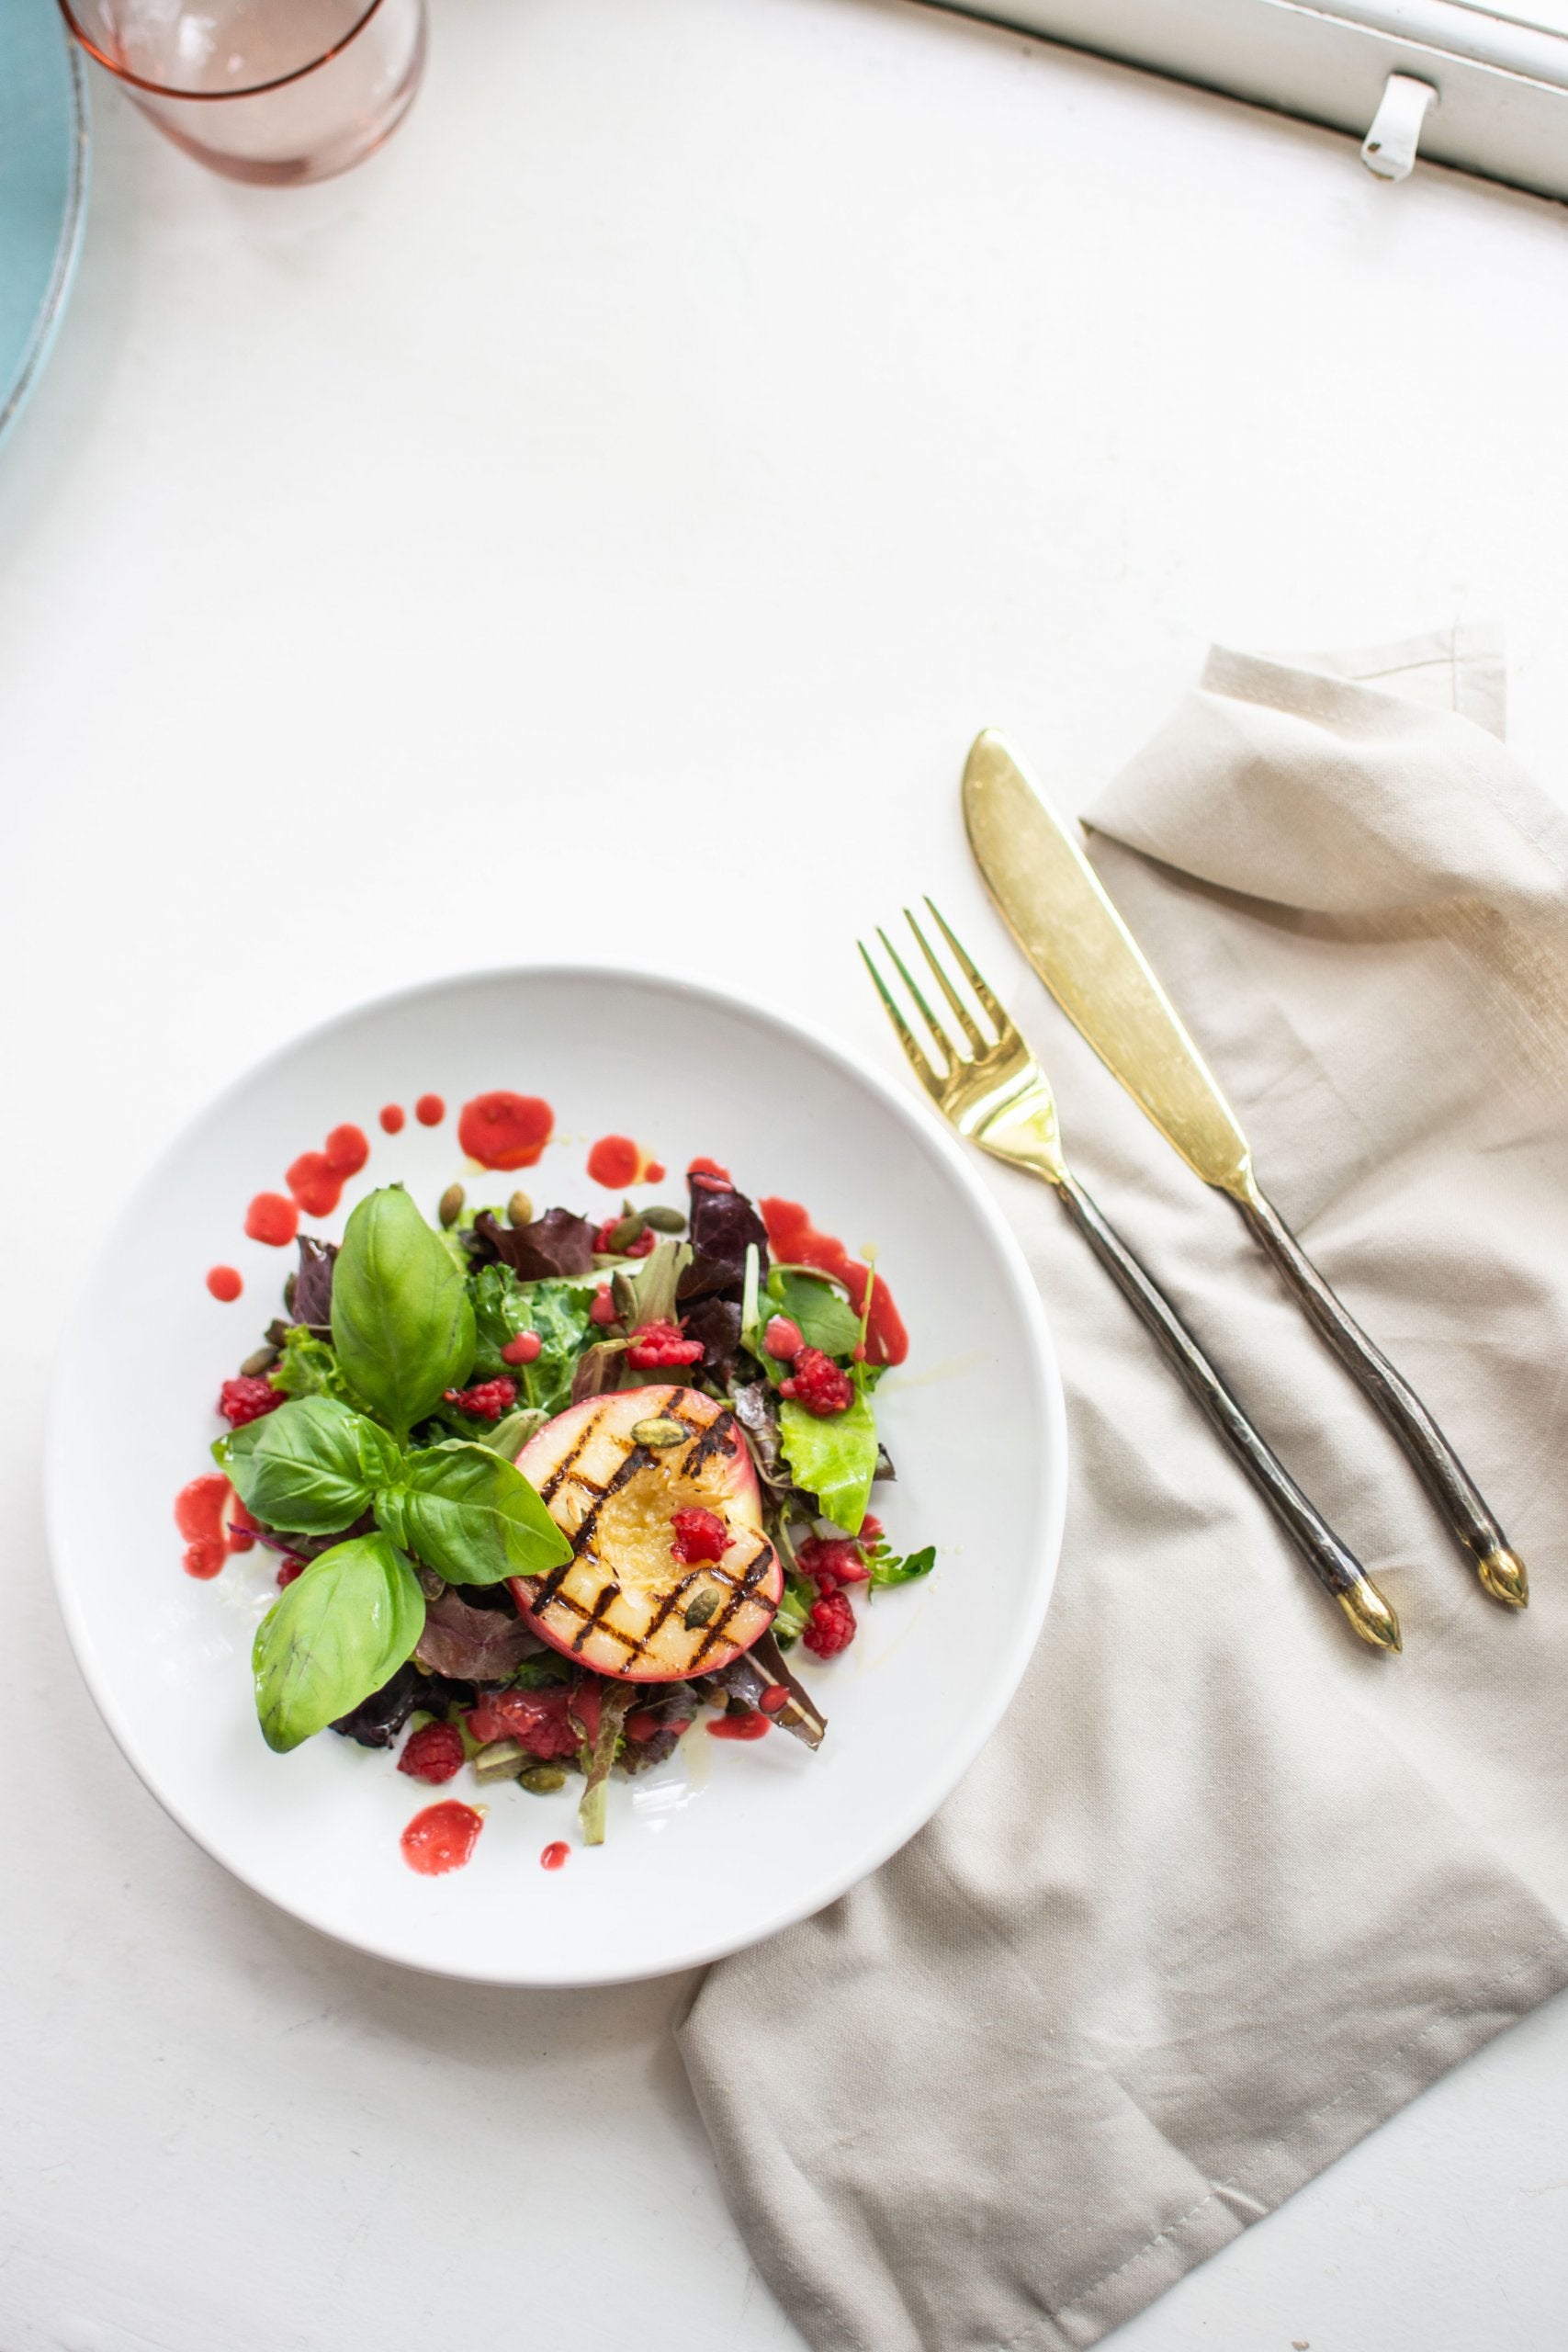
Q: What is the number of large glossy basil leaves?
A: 4